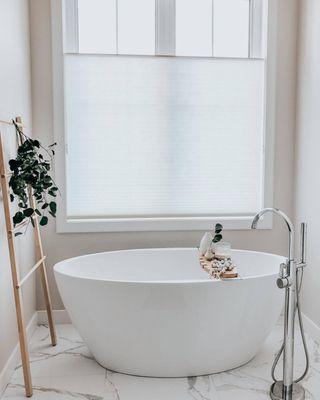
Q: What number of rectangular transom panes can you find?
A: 4